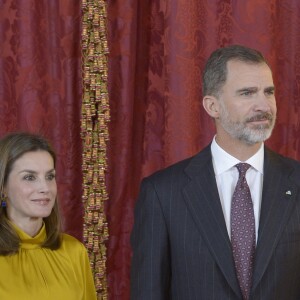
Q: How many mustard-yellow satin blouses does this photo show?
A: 1